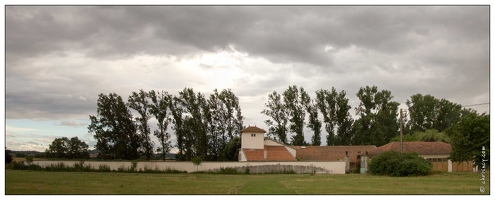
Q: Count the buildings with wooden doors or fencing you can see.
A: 1